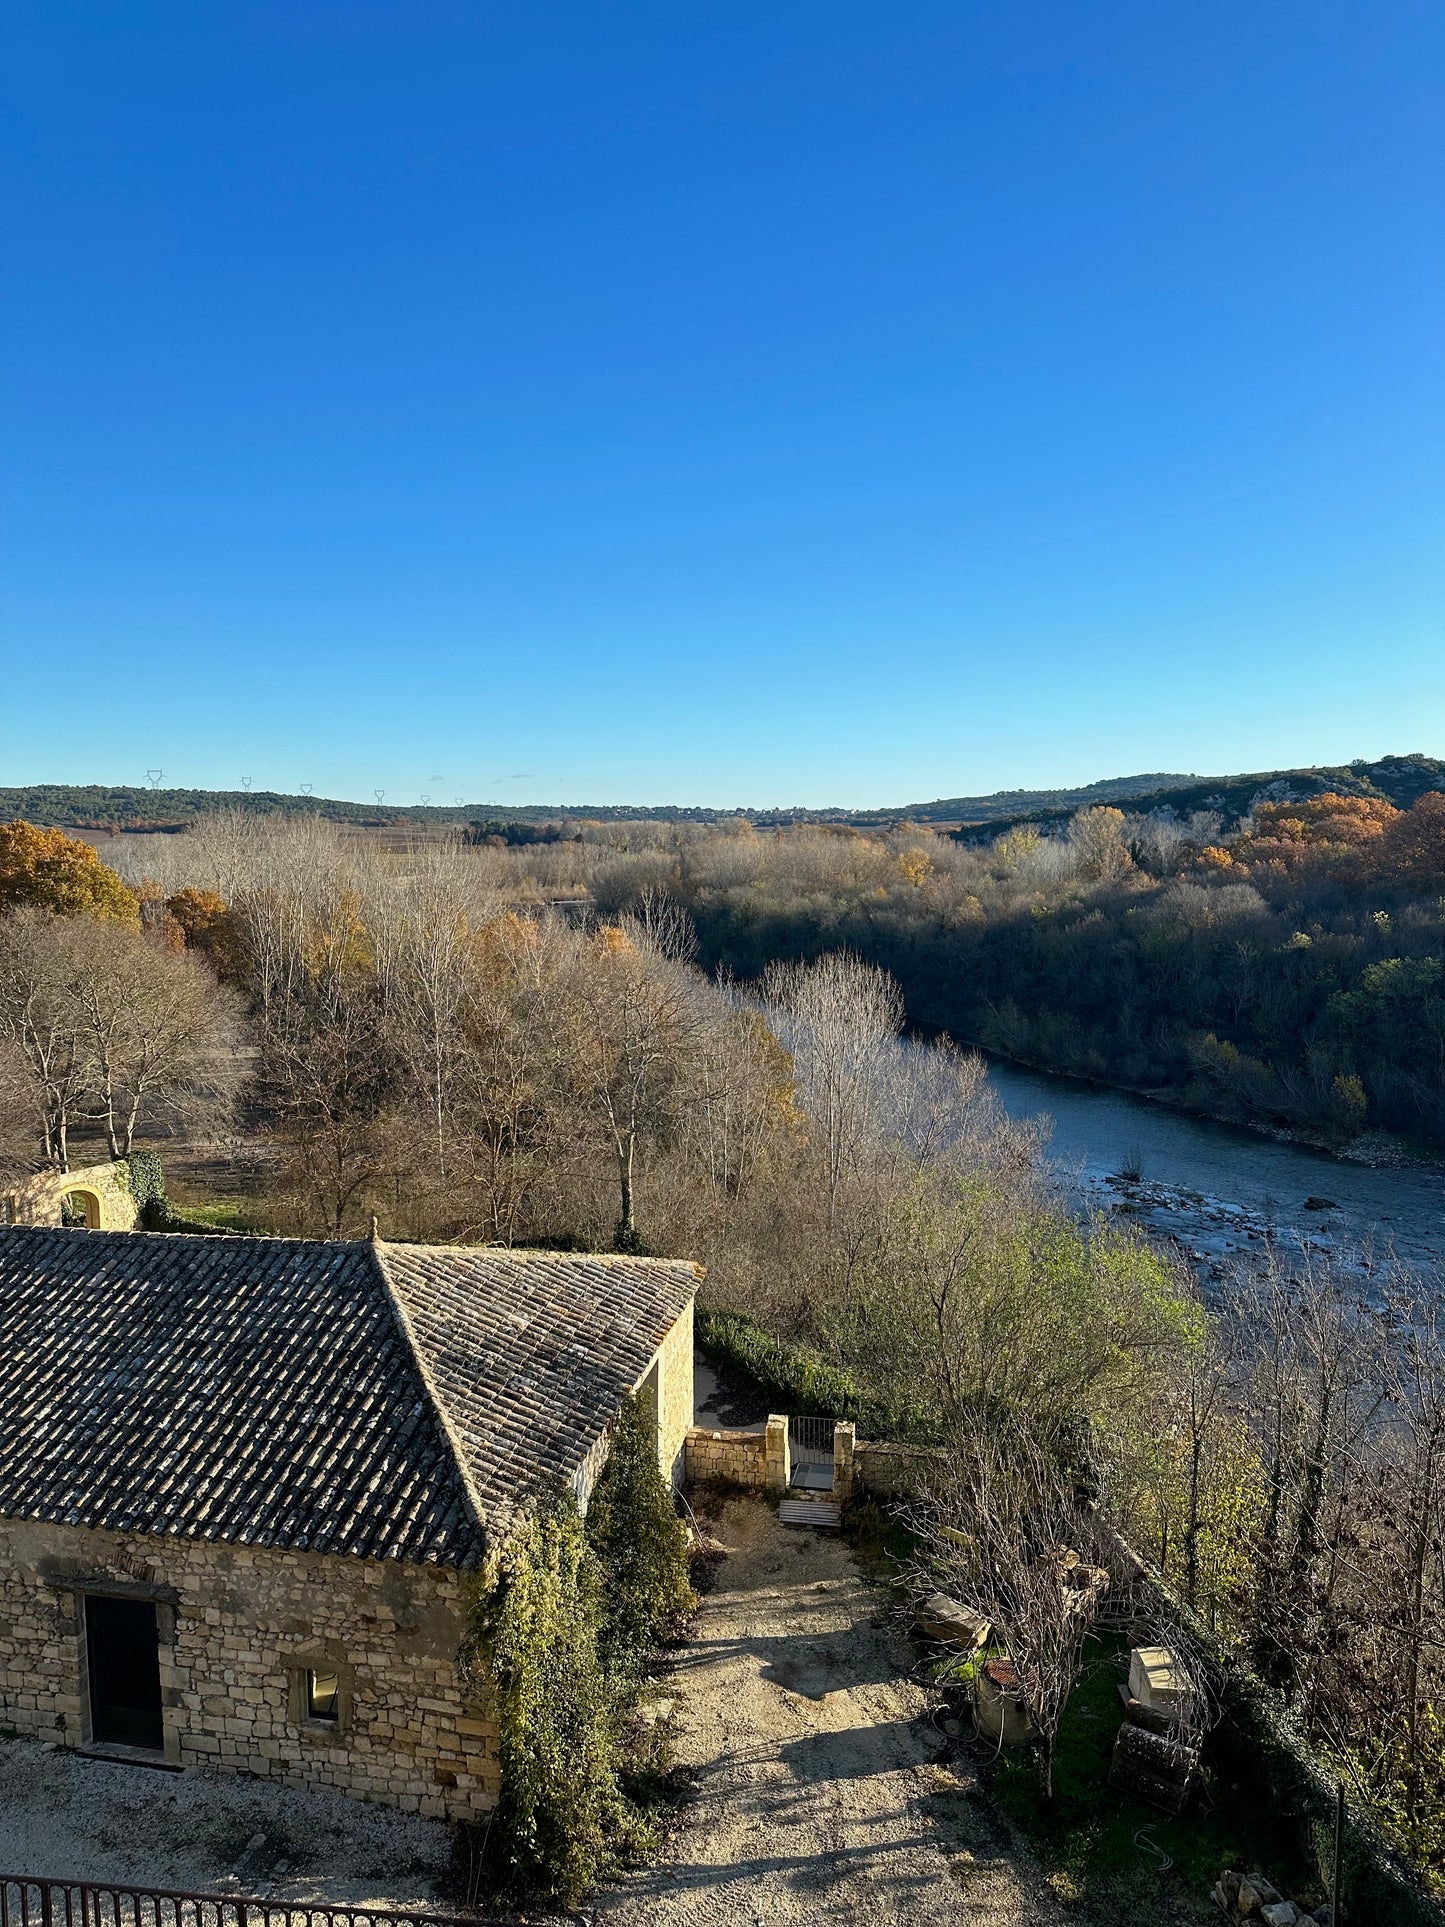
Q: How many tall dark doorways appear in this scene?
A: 1